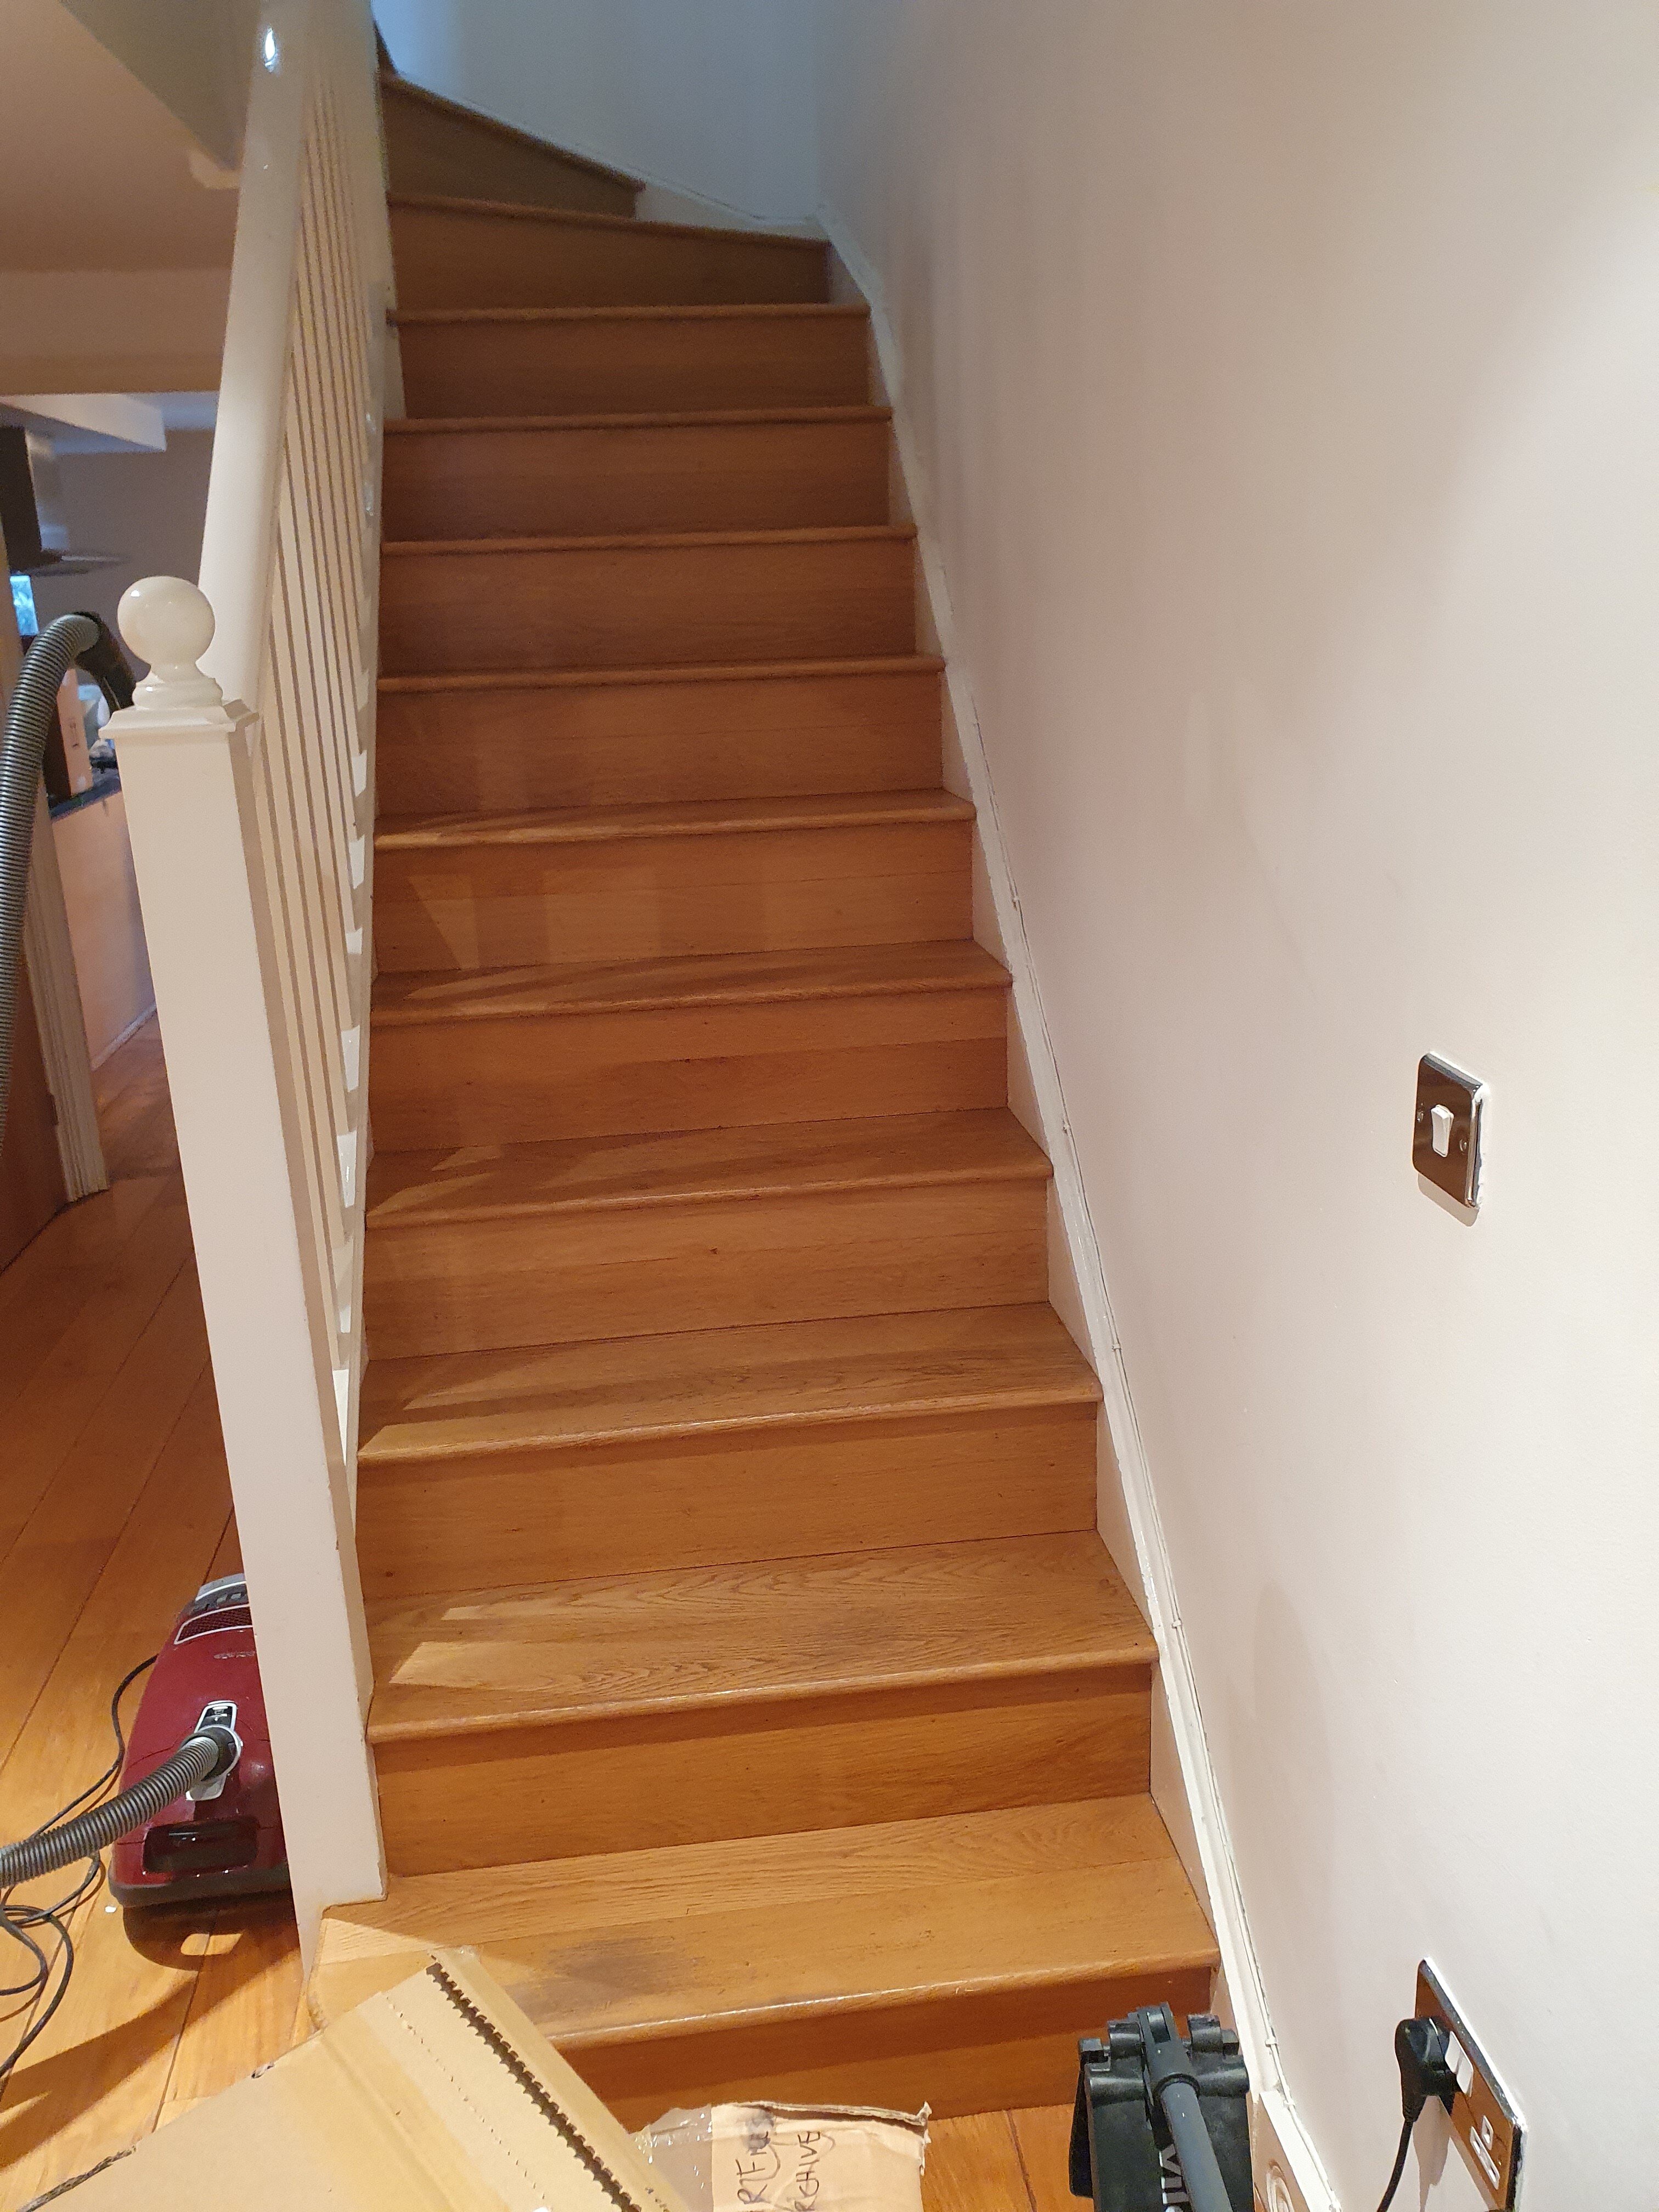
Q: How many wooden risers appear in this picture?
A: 12